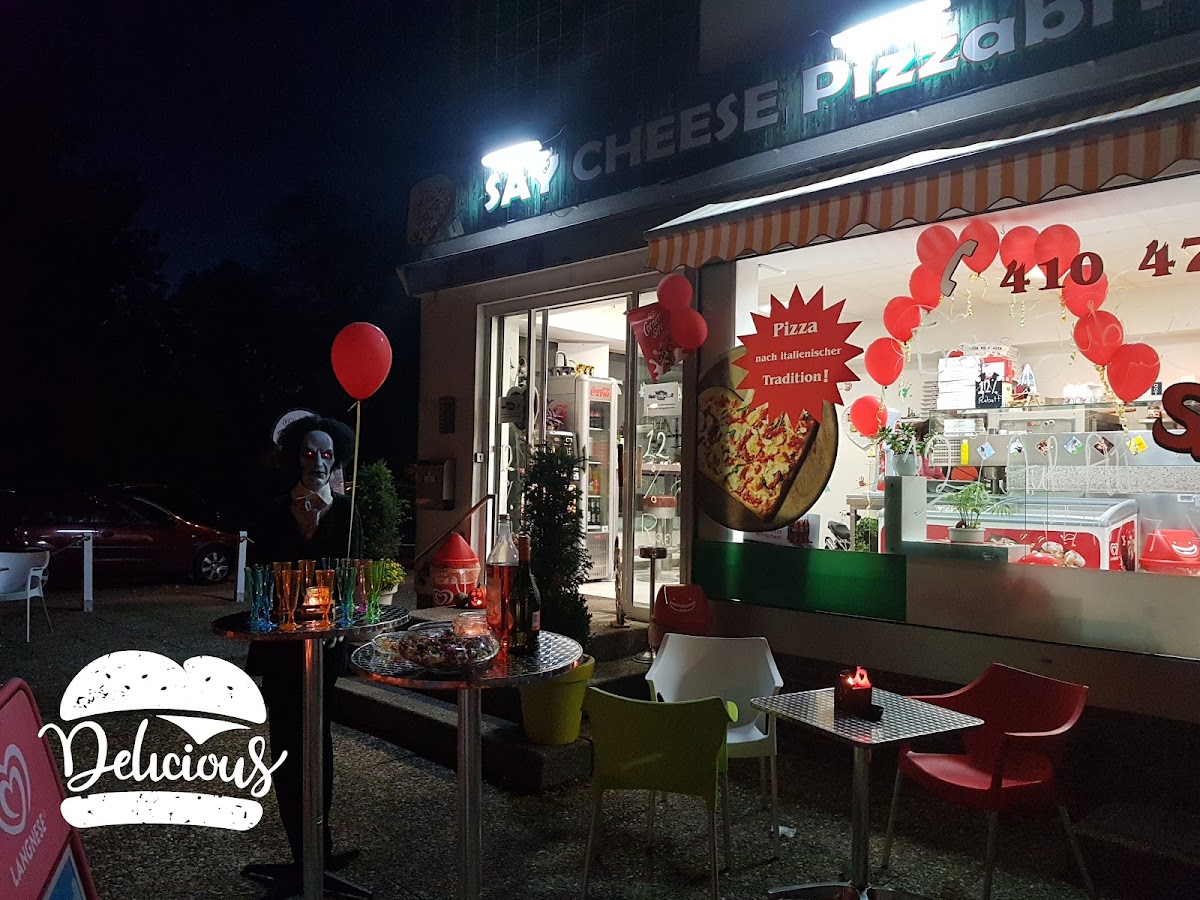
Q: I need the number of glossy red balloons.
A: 14